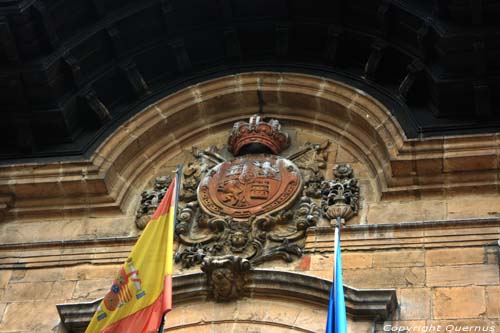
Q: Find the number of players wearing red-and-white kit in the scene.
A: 0